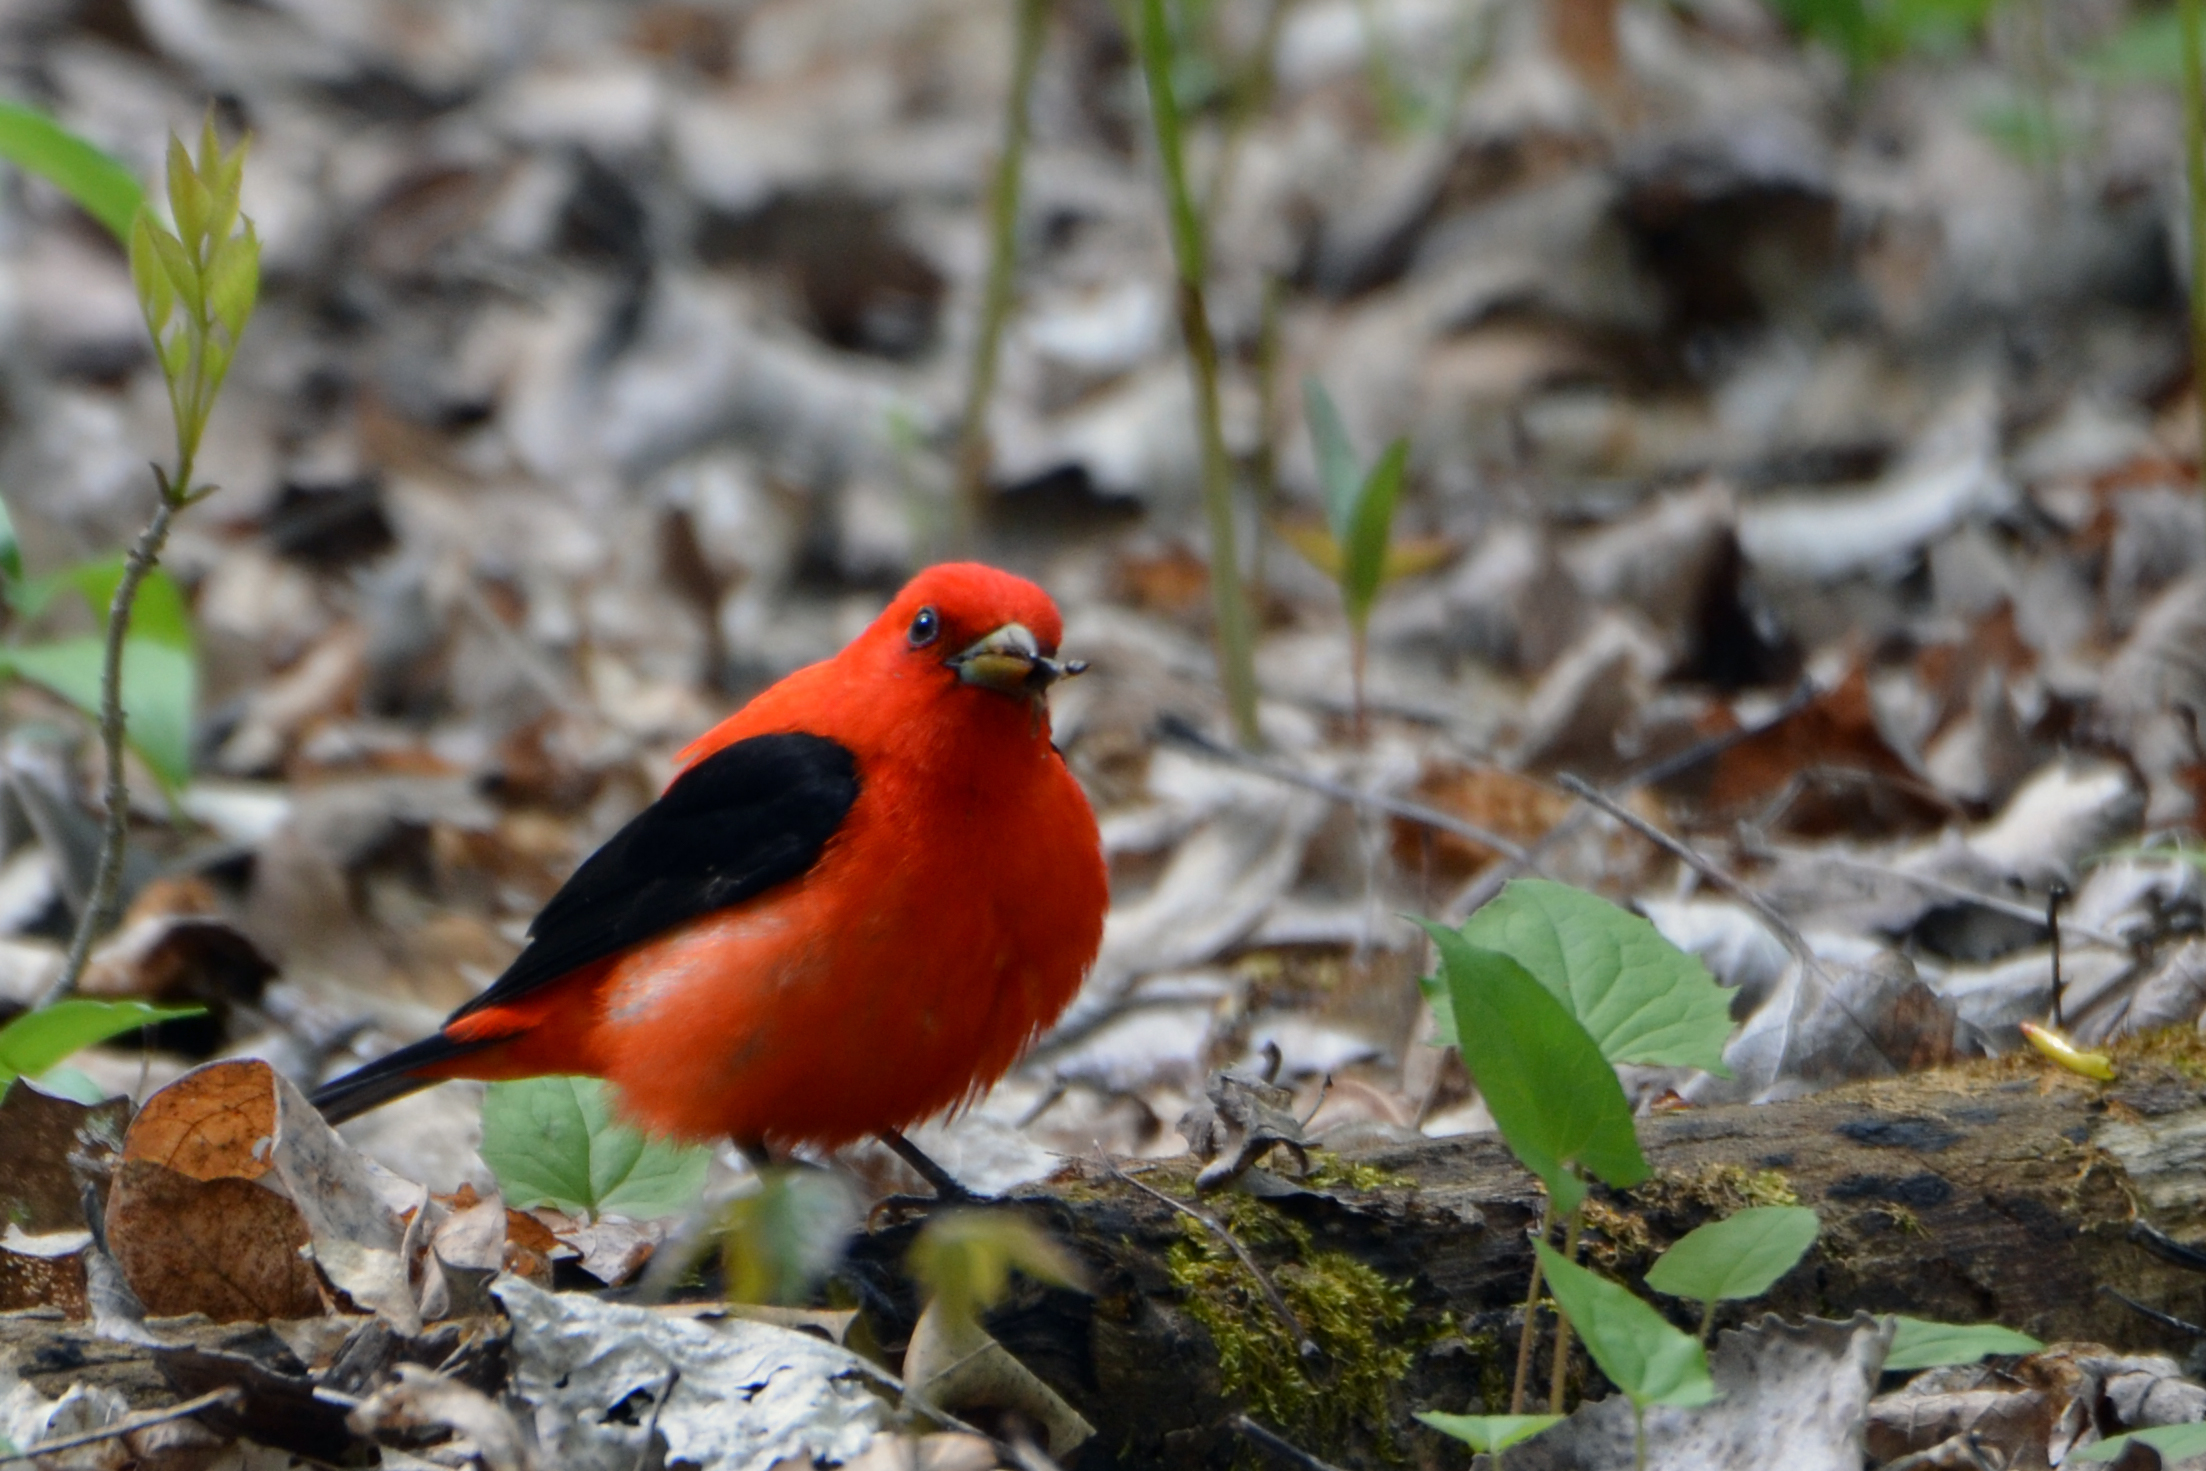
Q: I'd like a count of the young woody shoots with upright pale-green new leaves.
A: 1